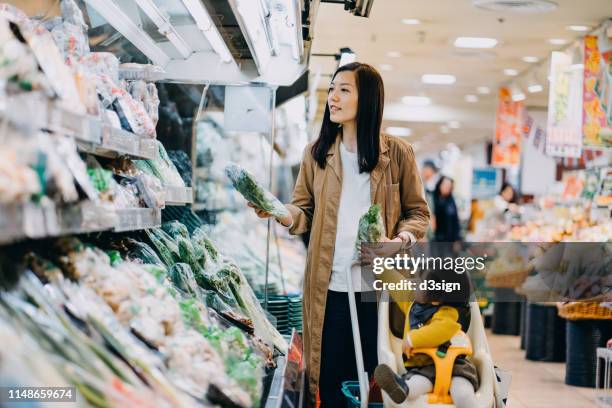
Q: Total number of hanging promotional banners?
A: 3